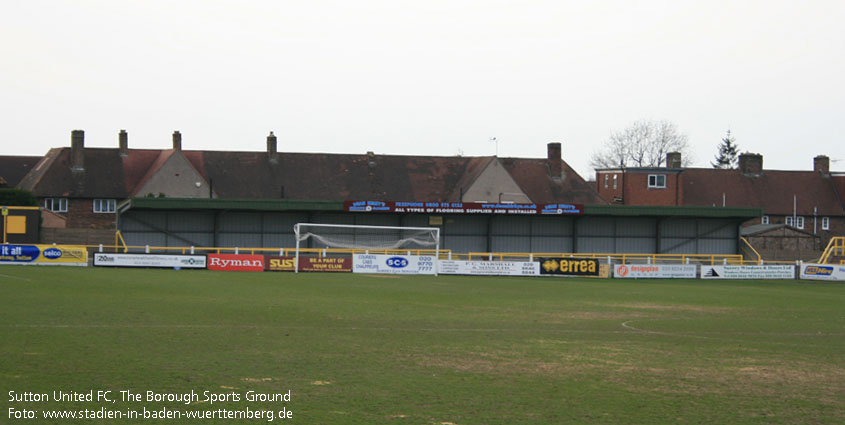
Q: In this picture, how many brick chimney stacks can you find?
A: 8